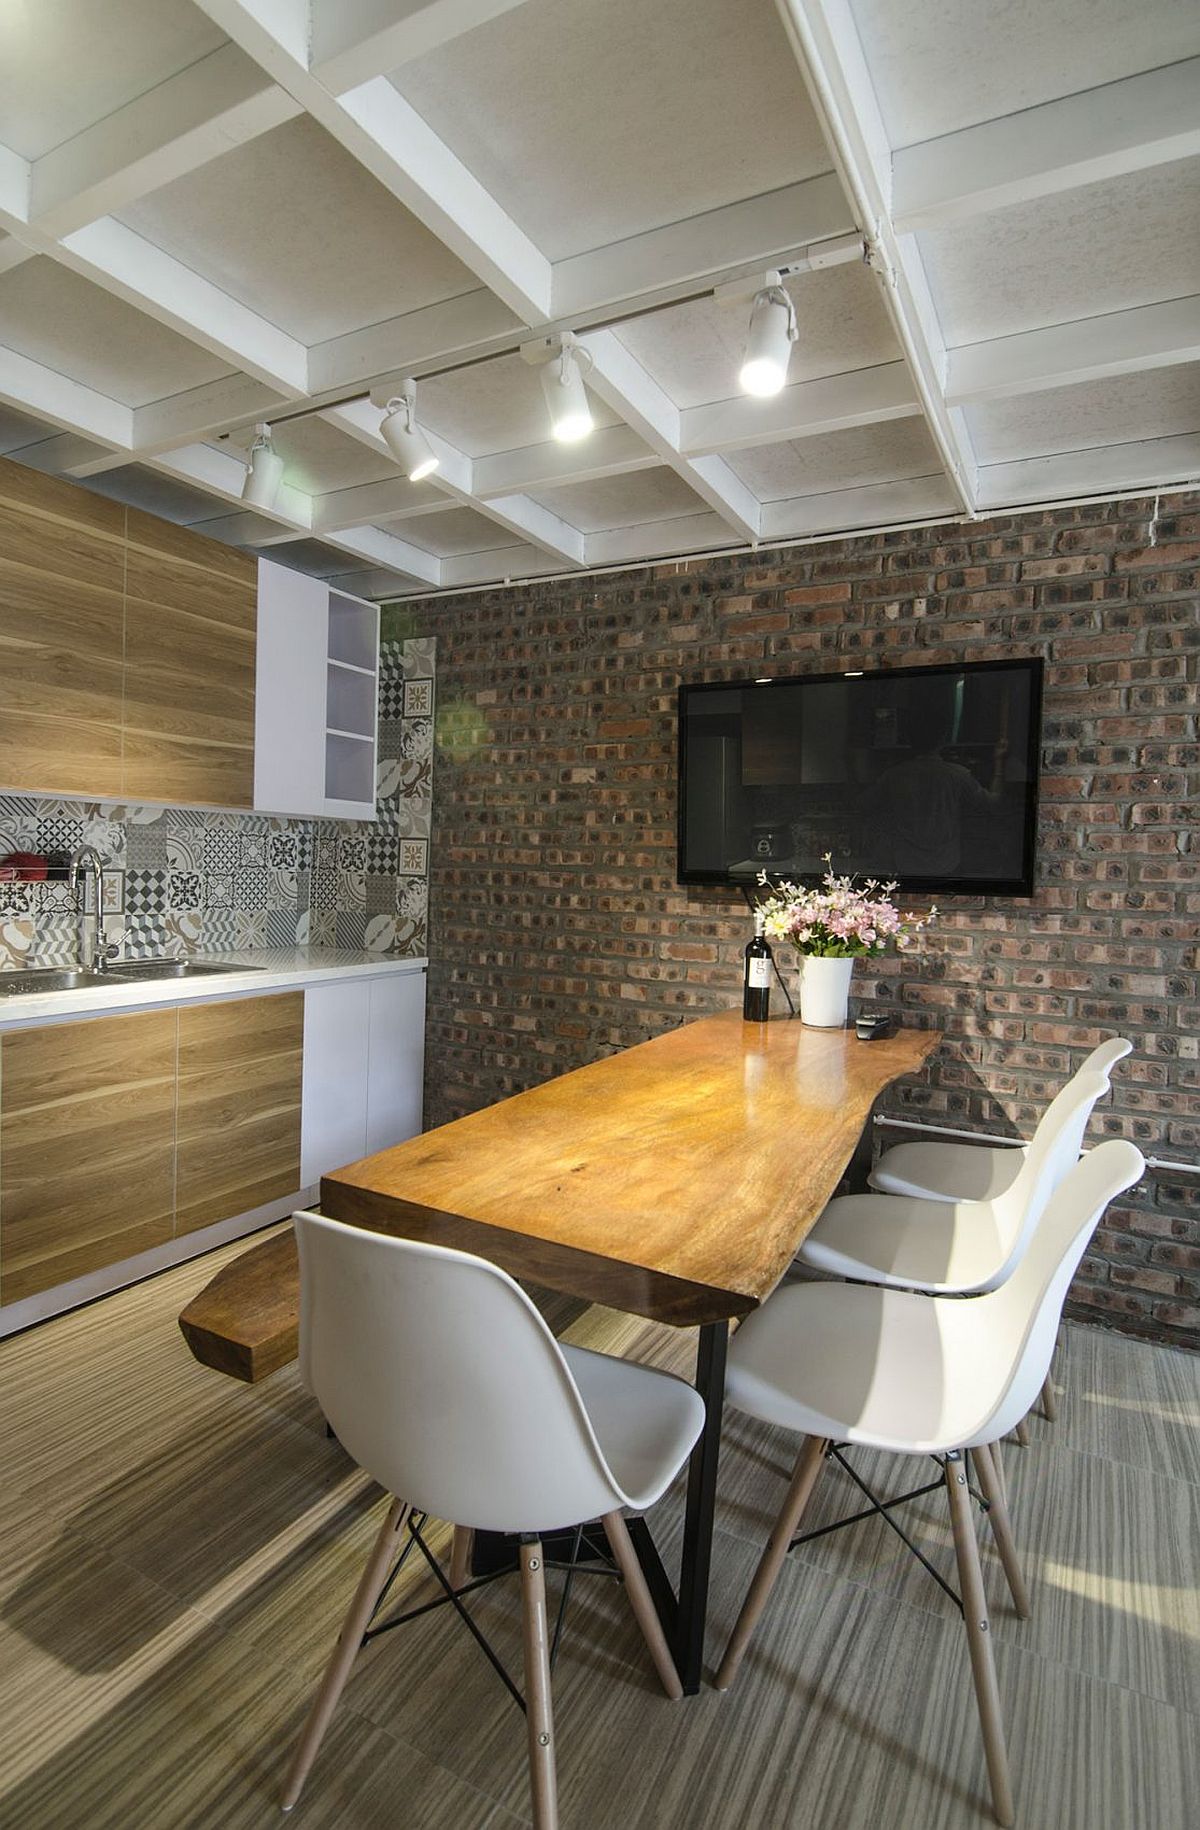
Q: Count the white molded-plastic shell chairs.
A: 4